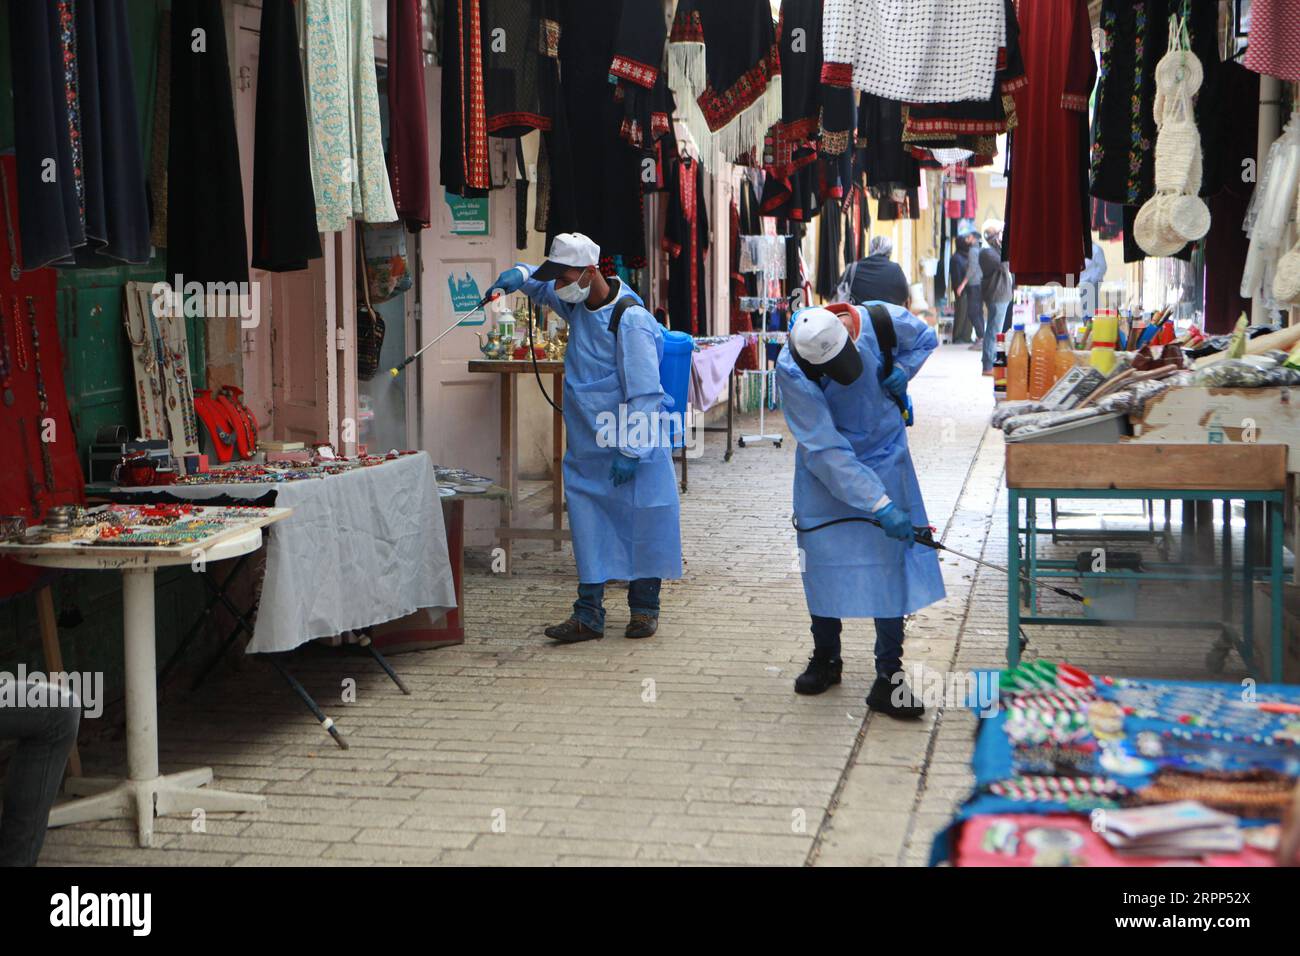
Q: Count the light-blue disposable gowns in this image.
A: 2